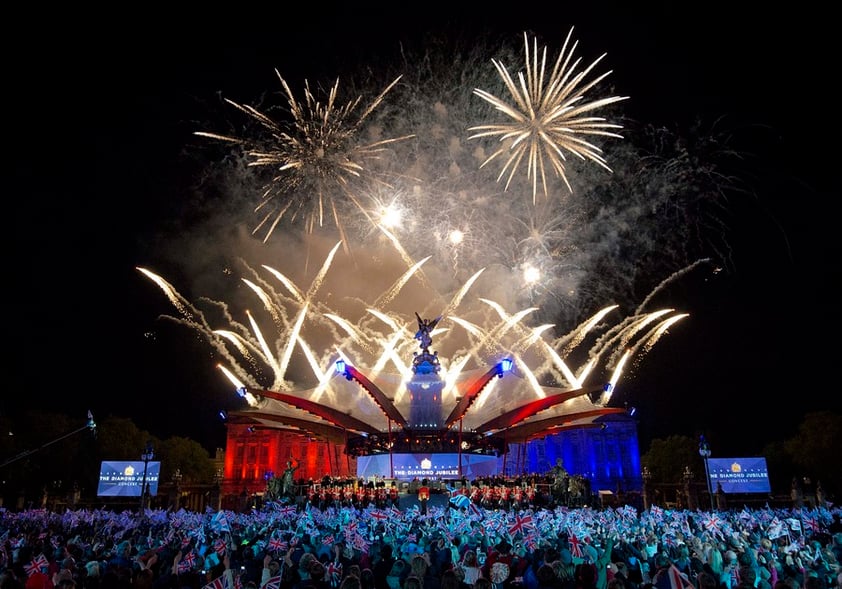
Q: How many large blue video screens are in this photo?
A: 3